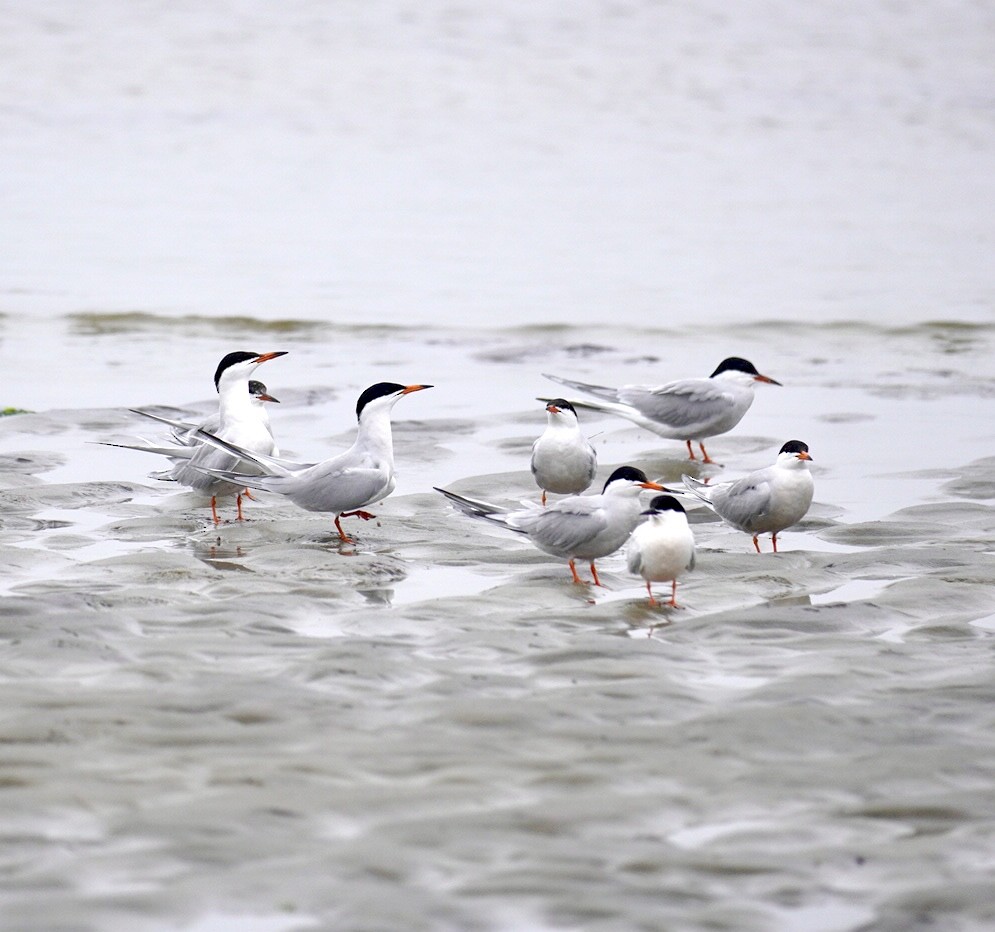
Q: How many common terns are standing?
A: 8